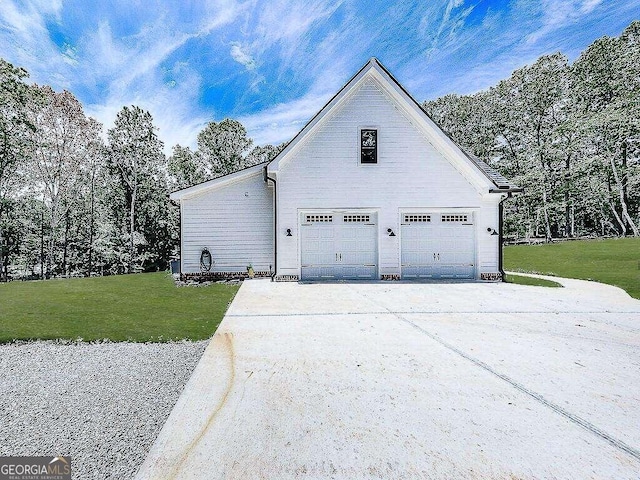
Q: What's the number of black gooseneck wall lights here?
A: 3